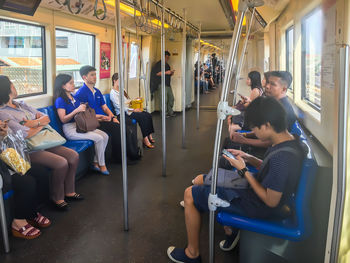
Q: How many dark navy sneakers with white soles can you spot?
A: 2